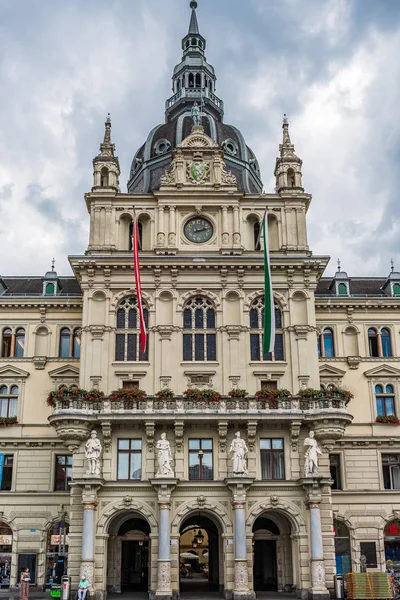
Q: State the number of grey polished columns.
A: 4